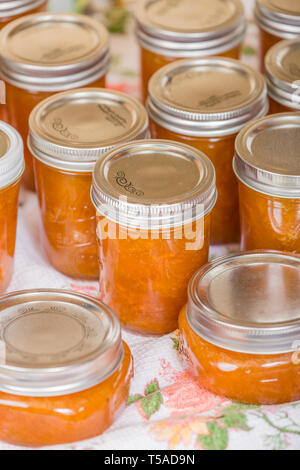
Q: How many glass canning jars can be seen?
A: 12